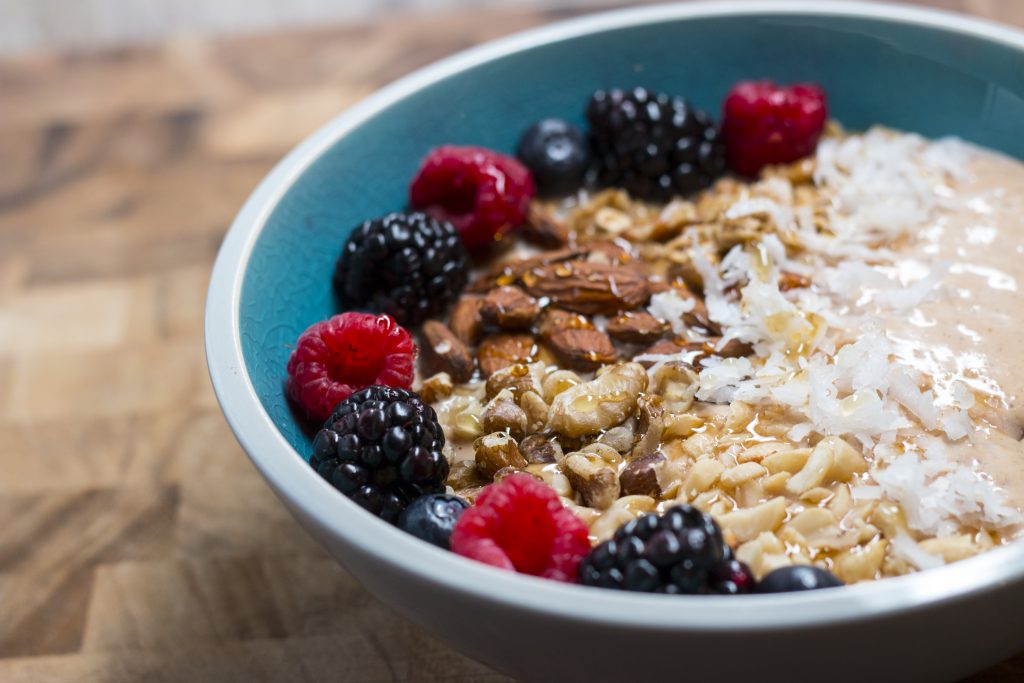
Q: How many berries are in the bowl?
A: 11